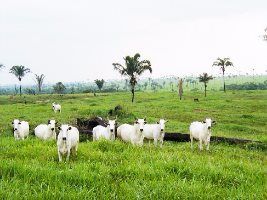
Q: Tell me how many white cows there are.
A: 8